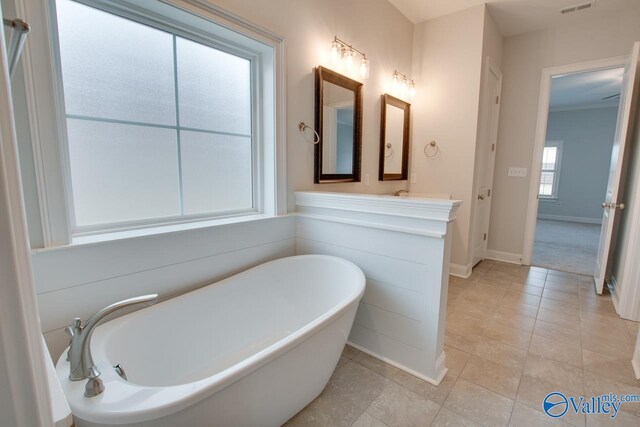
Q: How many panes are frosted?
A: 4